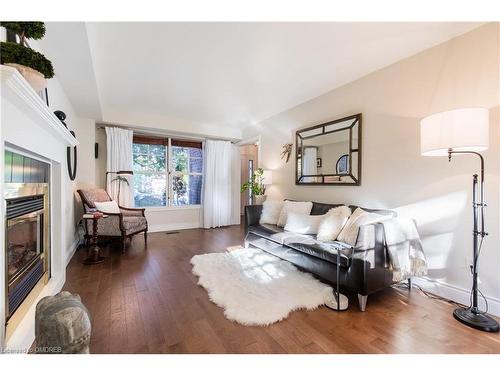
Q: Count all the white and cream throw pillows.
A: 6